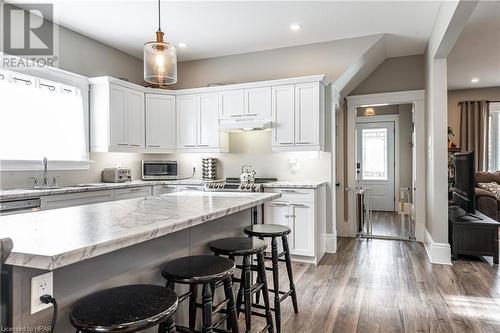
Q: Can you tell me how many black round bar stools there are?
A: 4